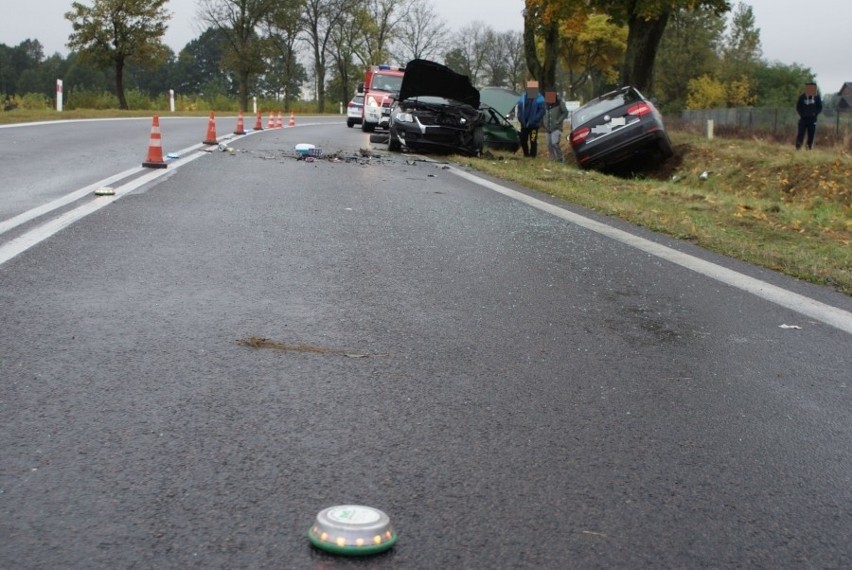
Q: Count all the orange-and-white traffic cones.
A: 7